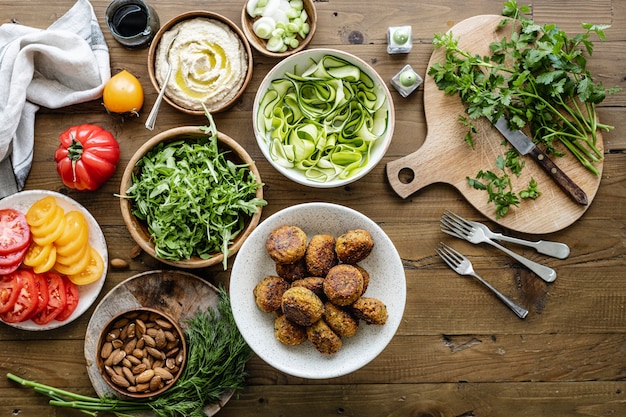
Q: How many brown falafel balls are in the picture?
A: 13